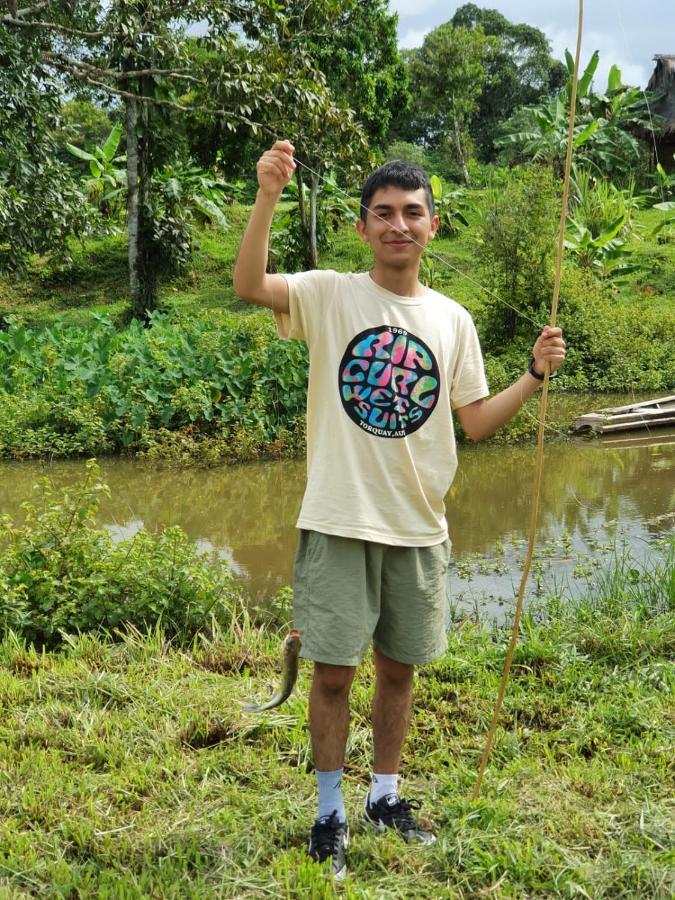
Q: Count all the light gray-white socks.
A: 2